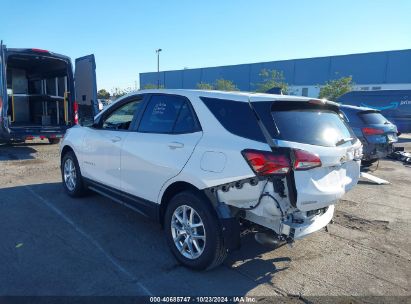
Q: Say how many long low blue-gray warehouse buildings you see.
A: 1